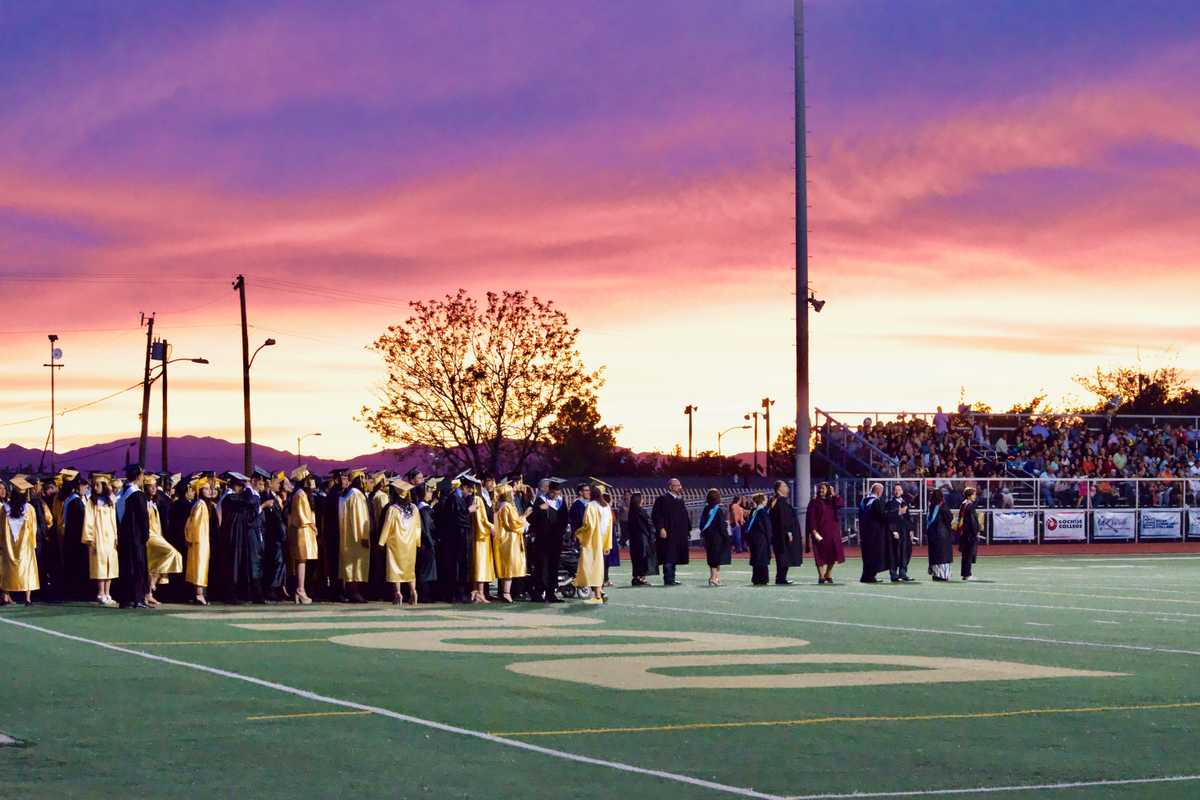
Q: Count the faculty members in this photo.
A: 10